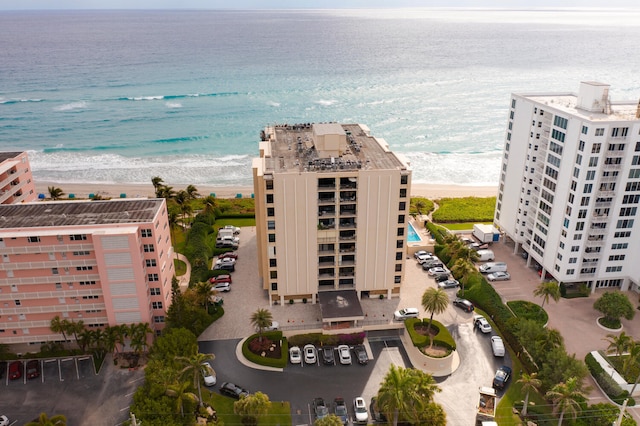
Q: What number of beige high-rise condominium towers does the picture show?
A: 1